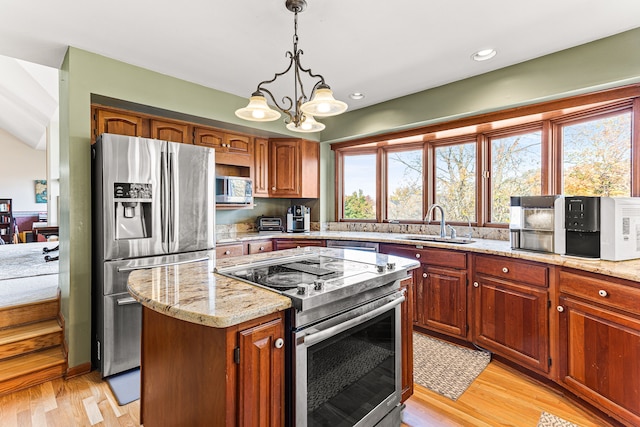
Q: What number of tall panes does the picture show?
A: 5